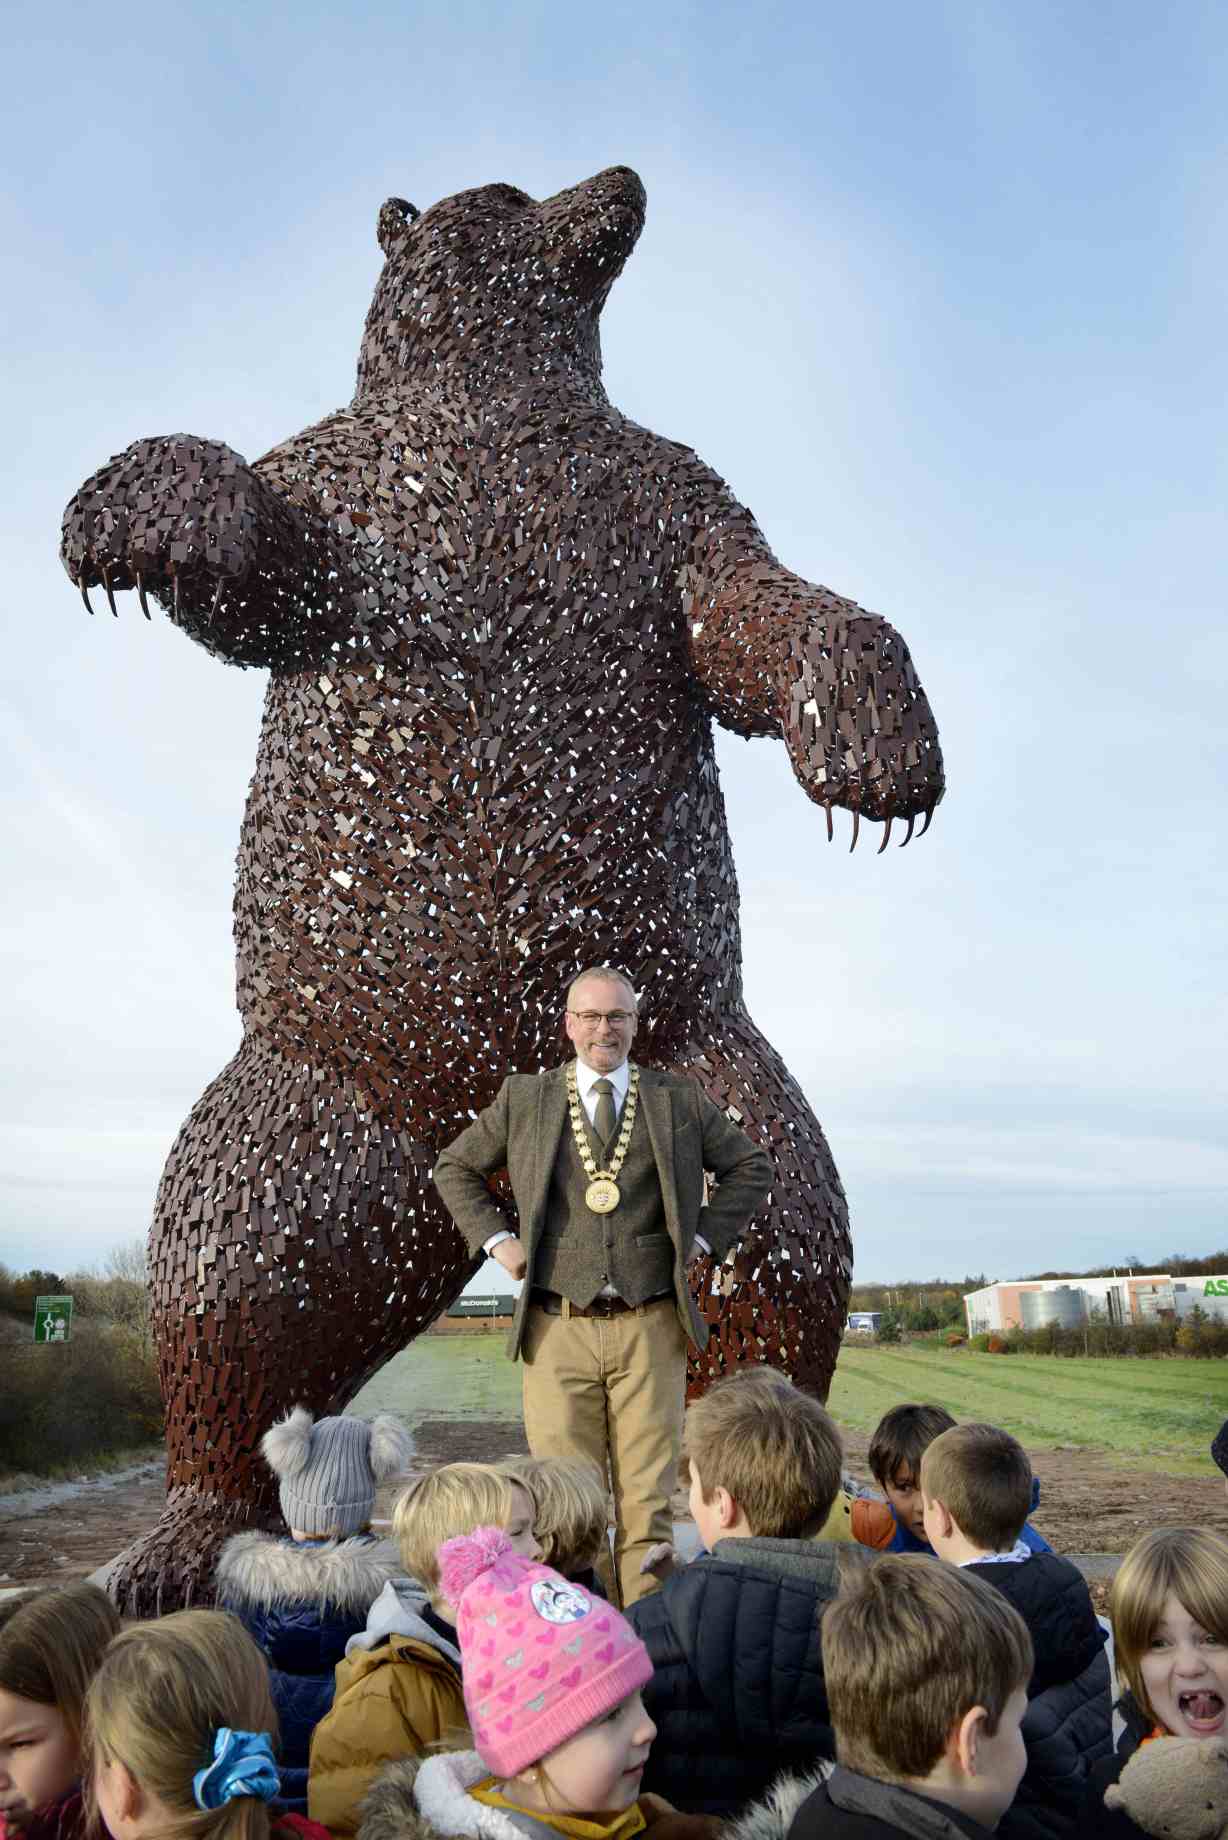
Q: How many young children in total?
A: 11